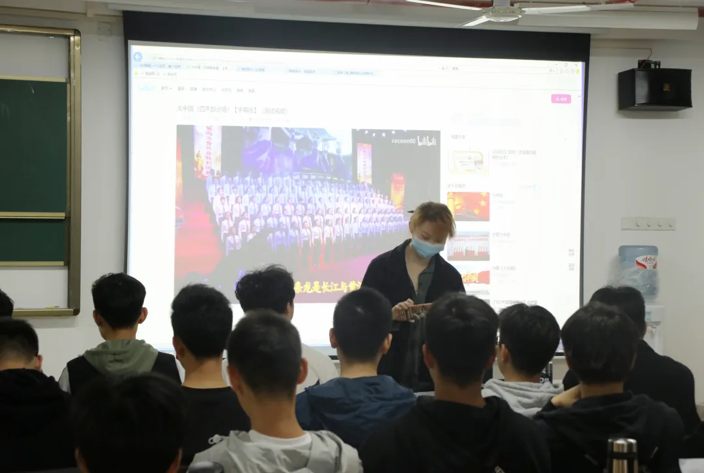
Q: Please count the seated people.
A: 12